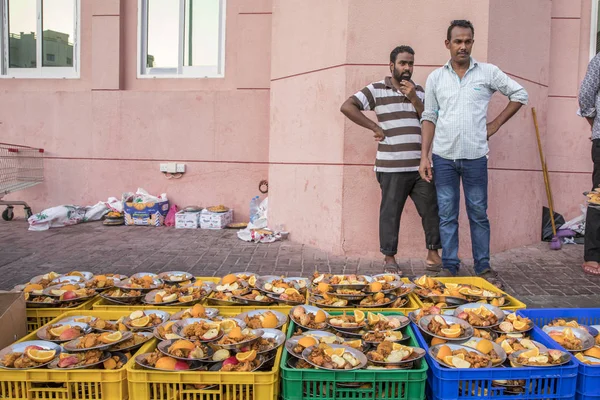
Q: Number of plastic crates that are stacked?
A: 10